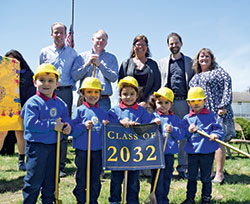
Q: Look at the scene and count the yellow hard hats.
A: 5